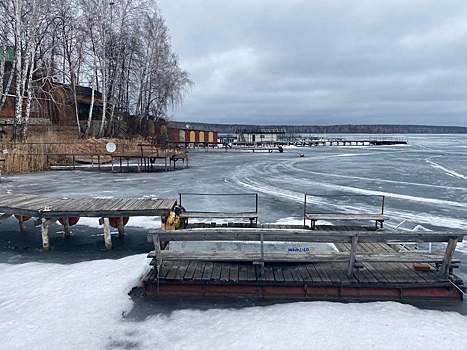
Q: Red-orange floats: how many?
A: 3